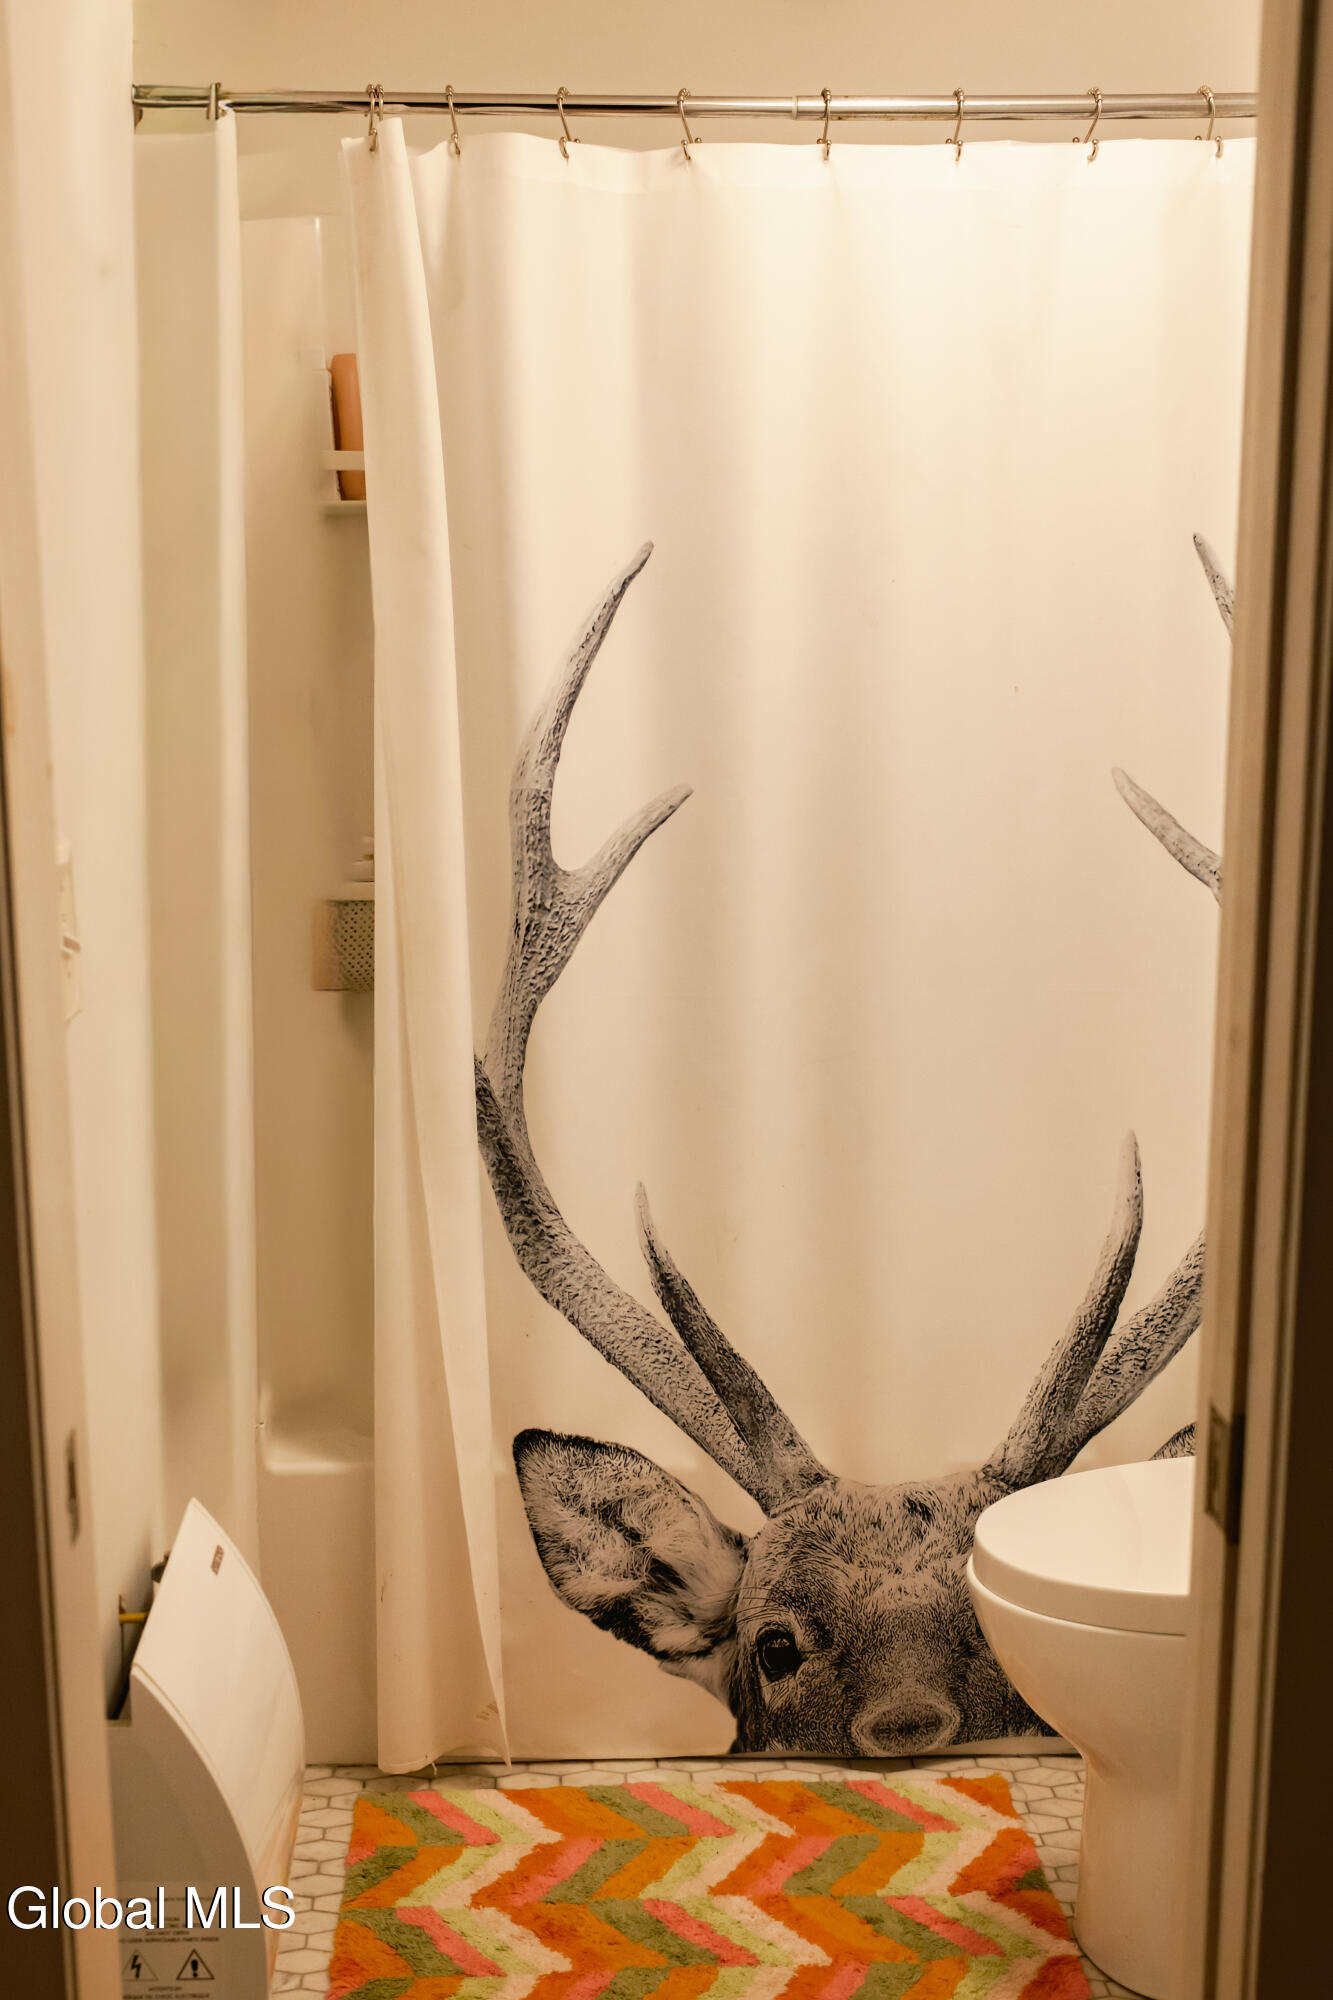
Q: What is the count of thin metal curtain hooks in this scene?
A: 9